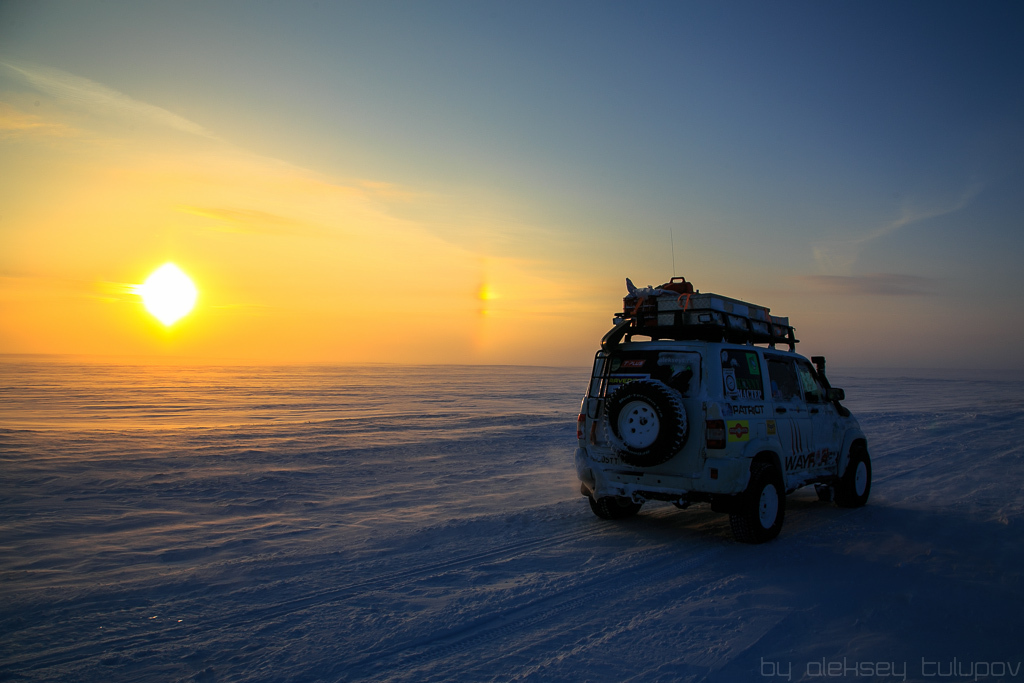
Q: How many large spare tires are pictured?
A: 1